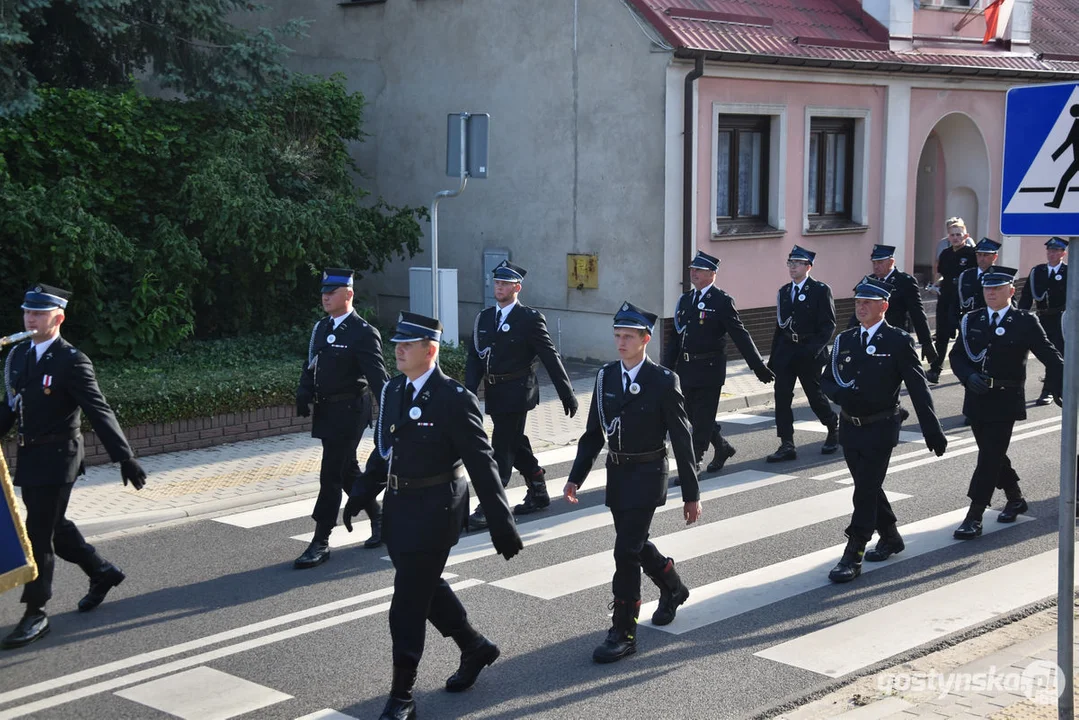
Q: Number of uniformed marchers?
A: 12